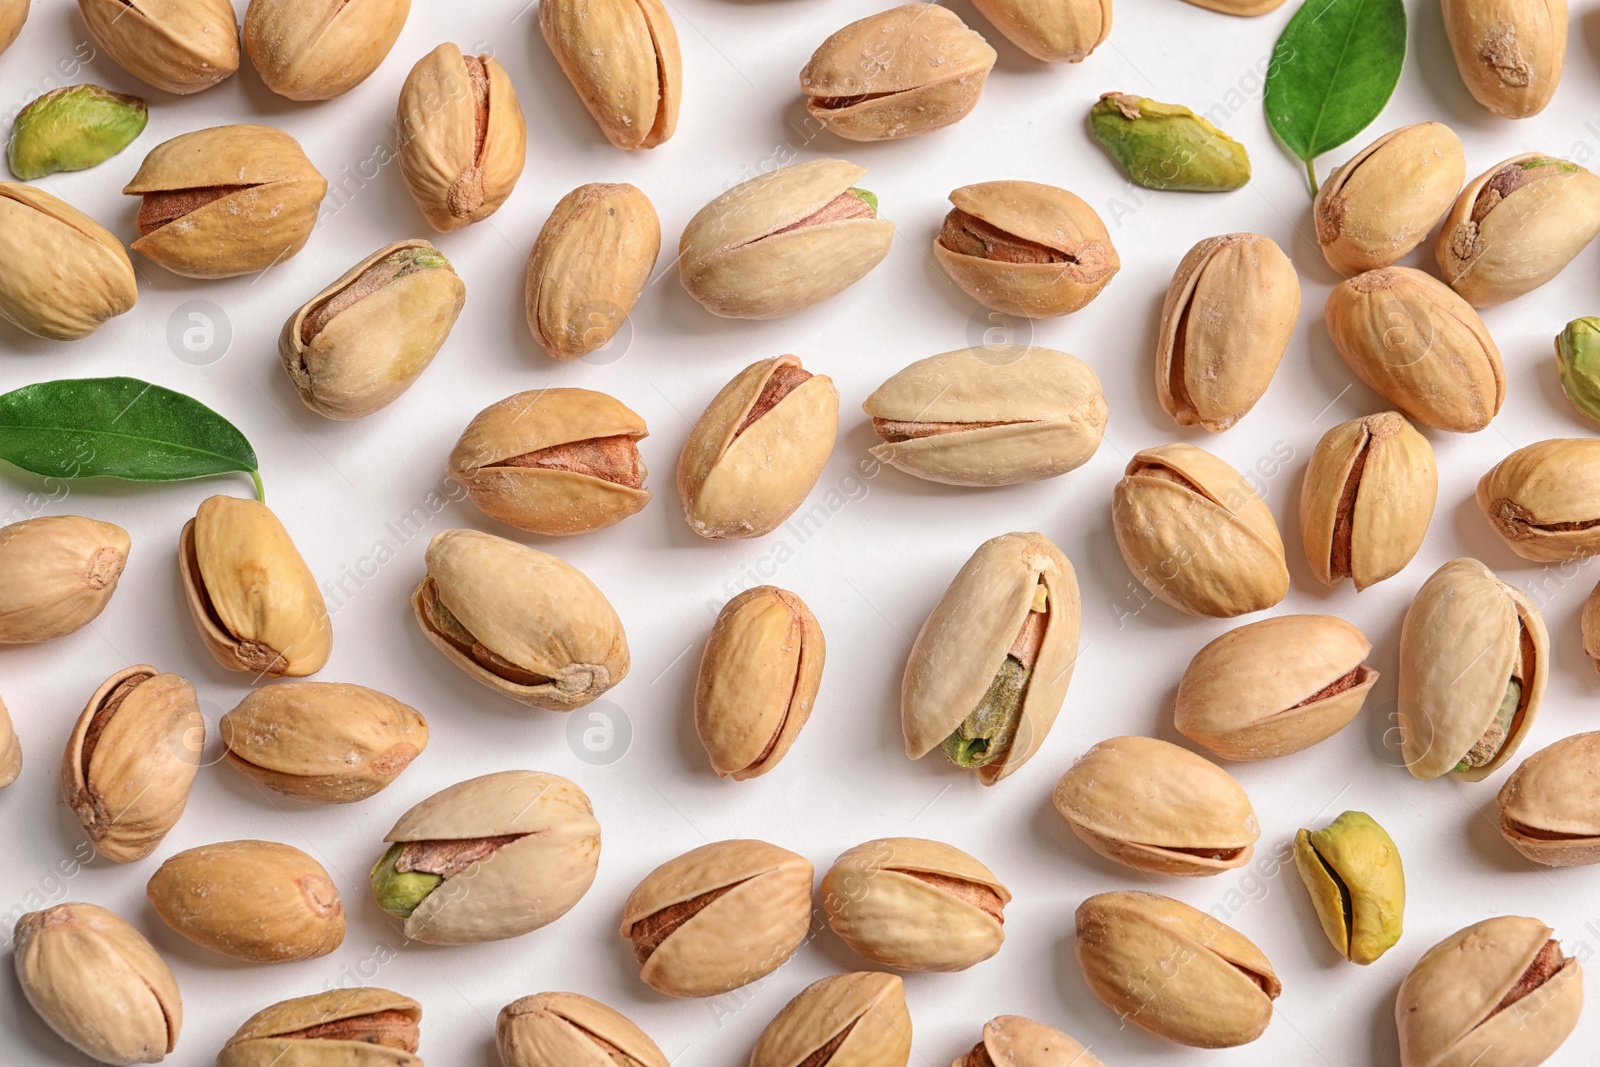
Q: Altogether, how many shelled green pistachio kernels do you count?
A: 4